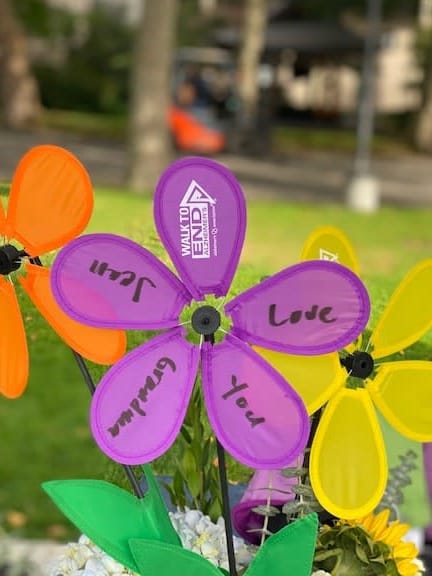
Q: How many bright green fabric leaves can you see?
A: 4